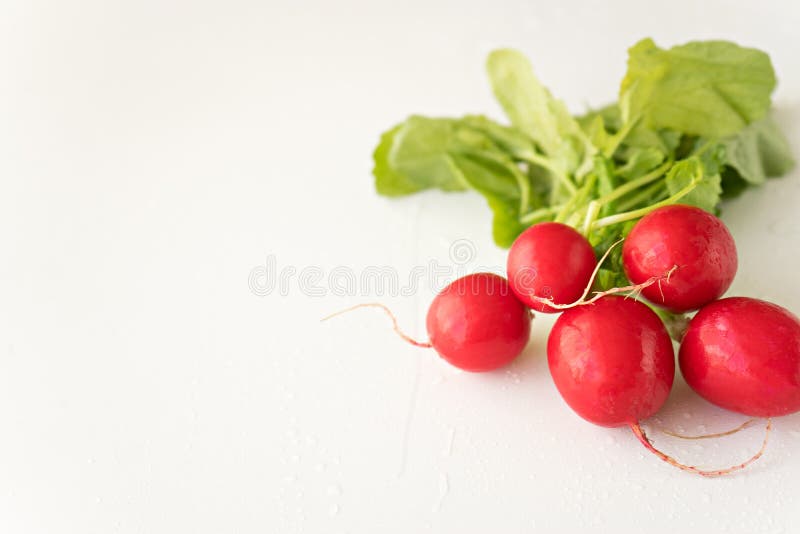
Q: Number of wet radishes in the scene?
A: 5